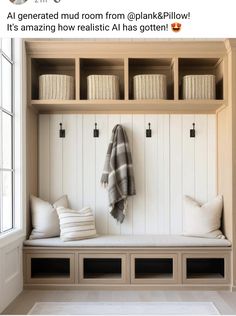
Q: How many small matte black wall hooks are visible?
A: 4